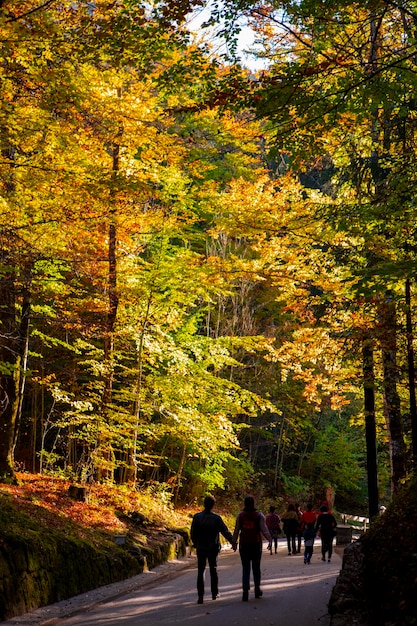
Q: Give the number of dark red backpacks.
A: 1